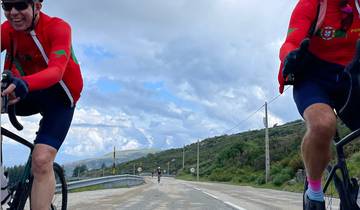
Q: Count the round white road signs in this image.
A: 2